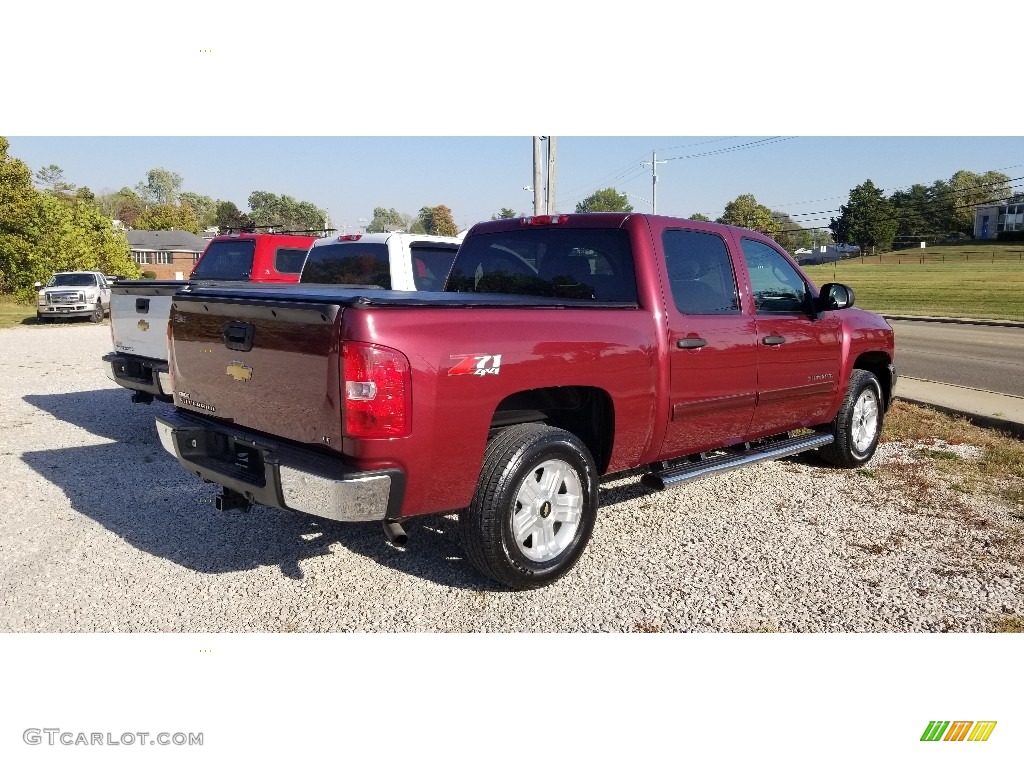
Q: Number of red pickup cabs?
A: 2